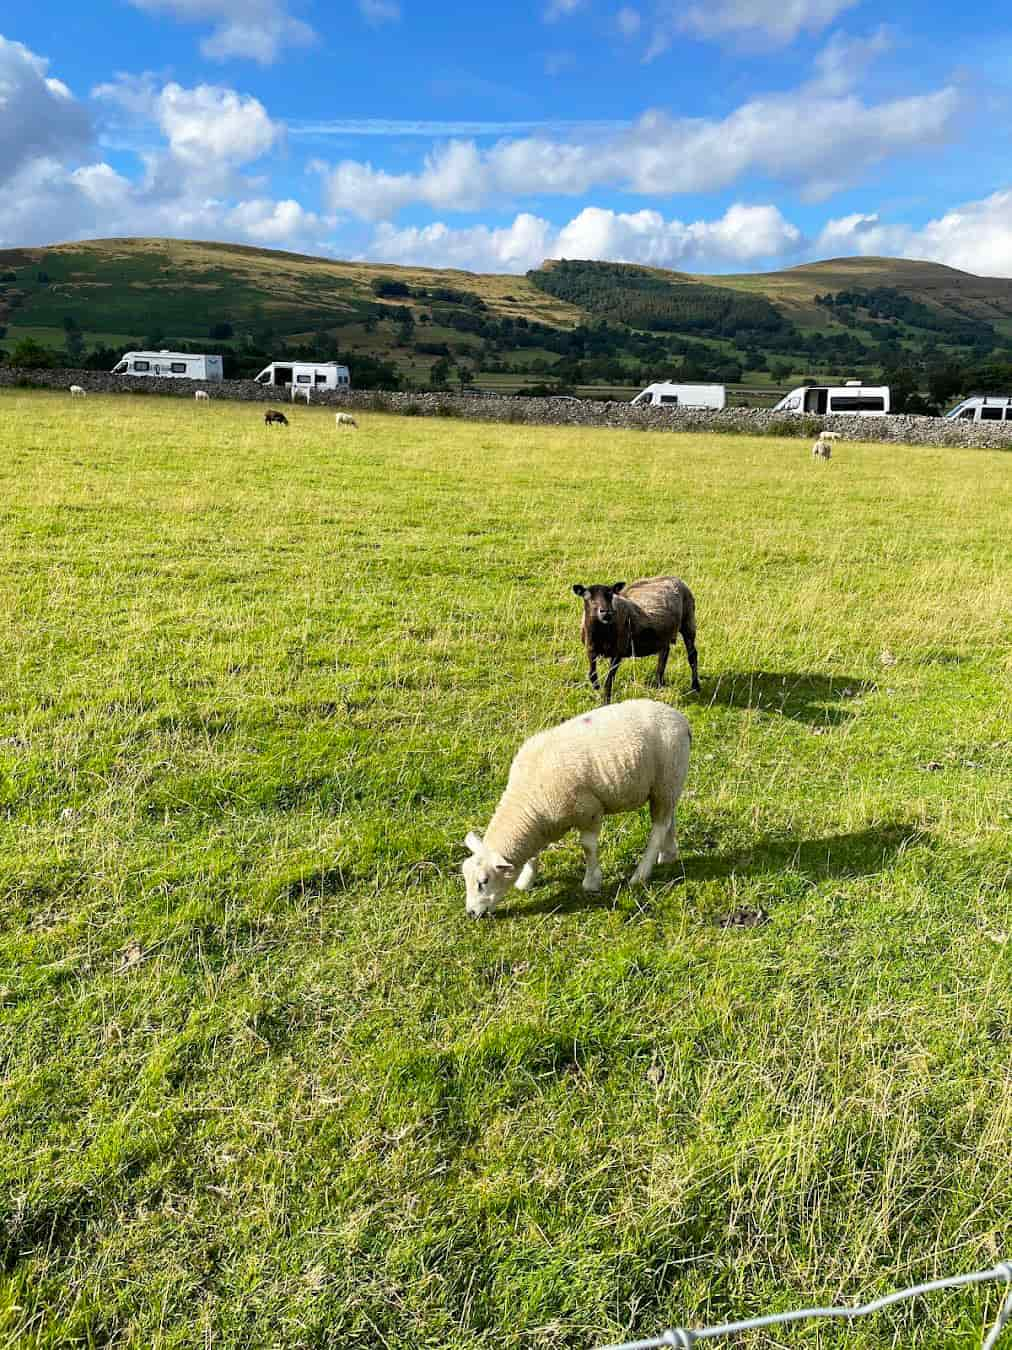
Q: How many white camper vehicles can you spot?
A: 5